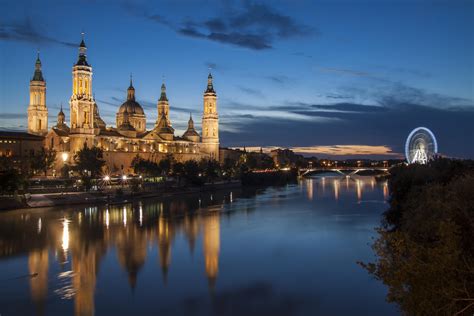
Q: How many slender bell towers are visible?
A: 4